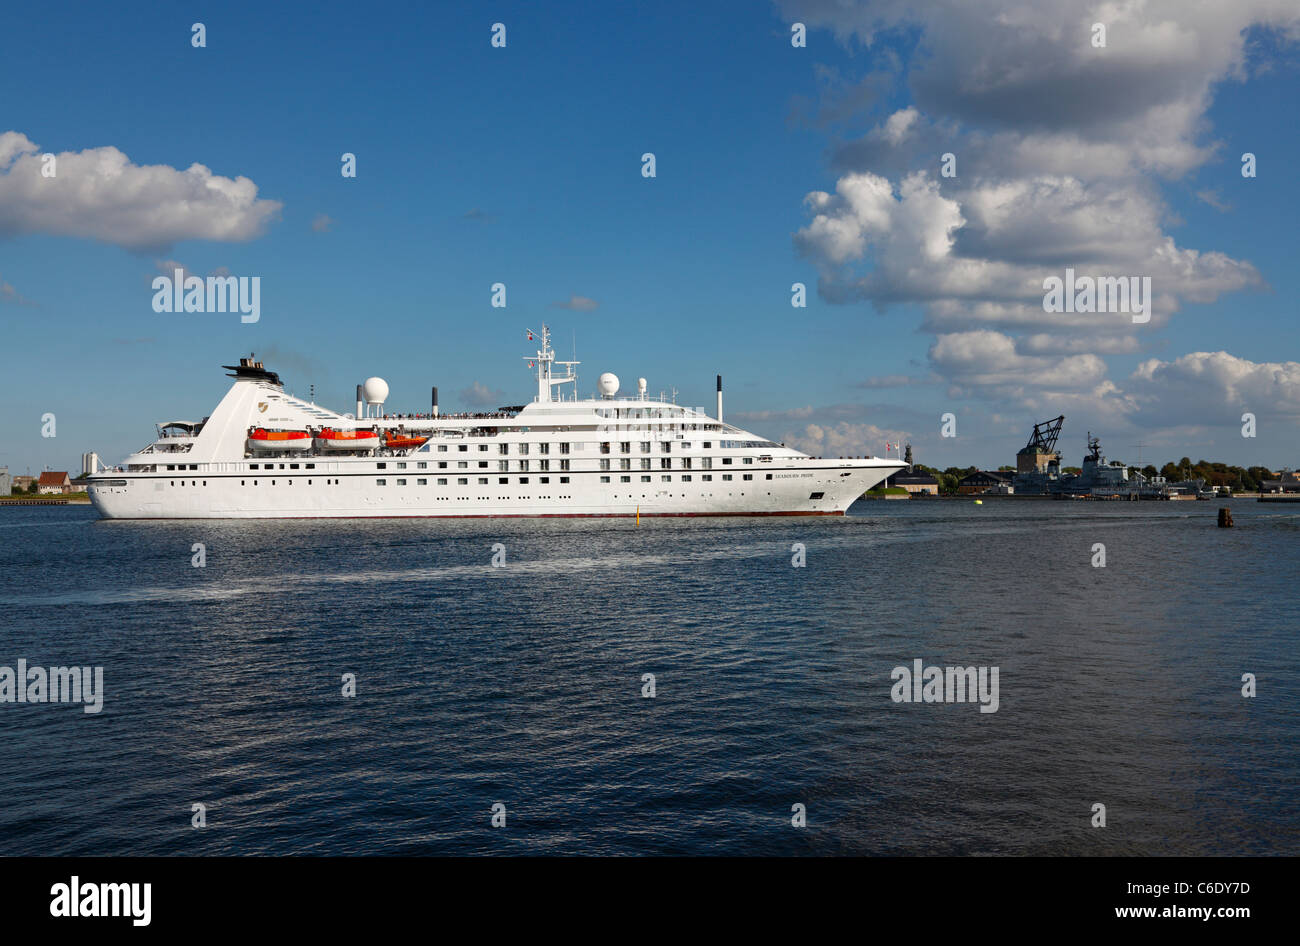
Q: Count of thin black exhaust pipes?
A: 3